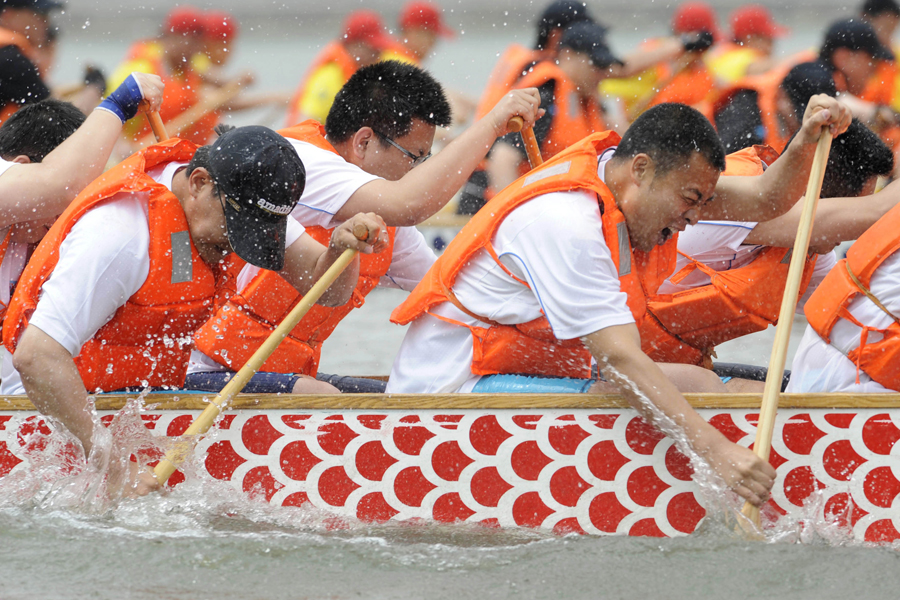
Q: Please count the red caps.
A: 6